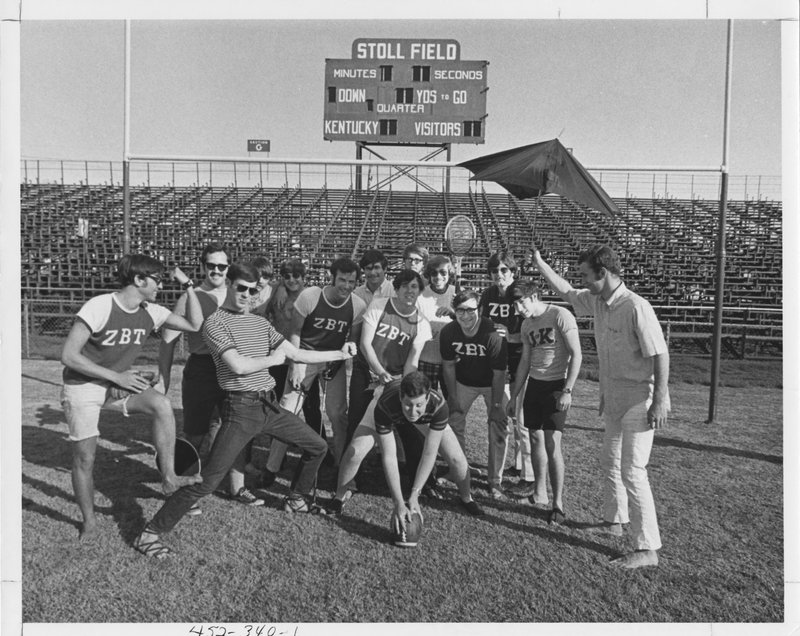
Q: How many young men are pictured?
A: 15